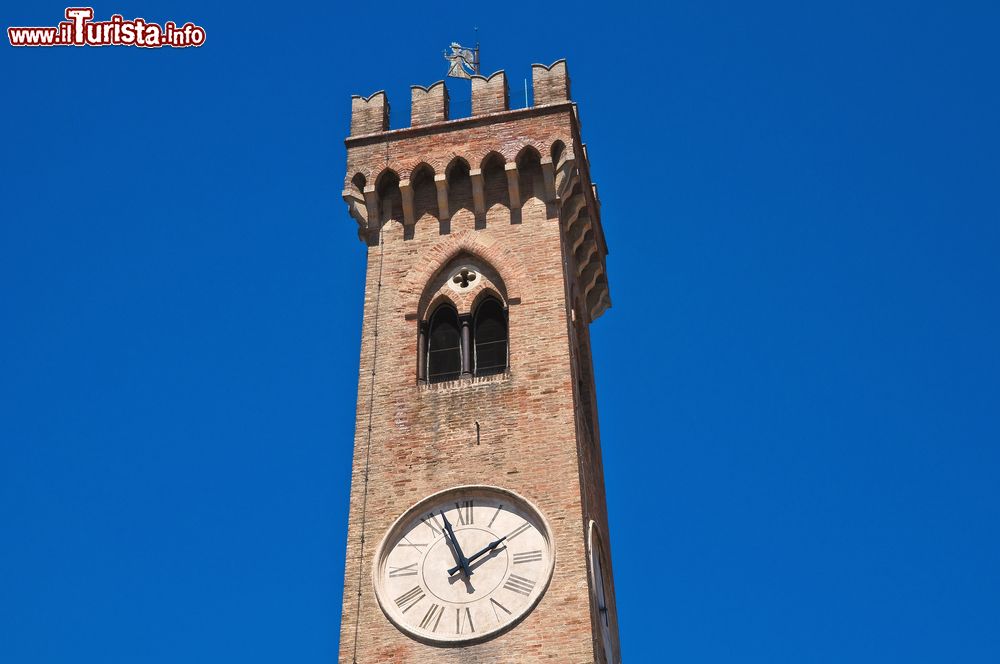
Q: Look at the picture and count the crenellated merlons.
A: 4